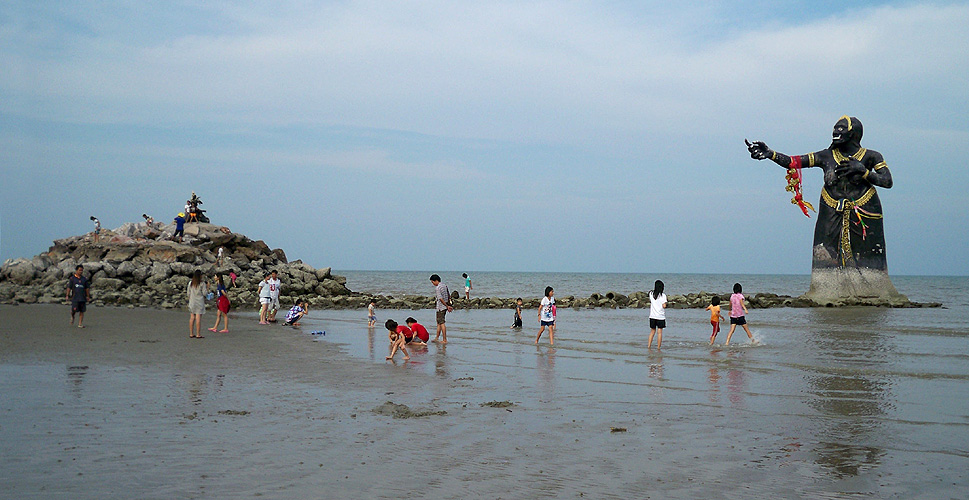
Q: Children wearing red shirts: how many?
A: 2